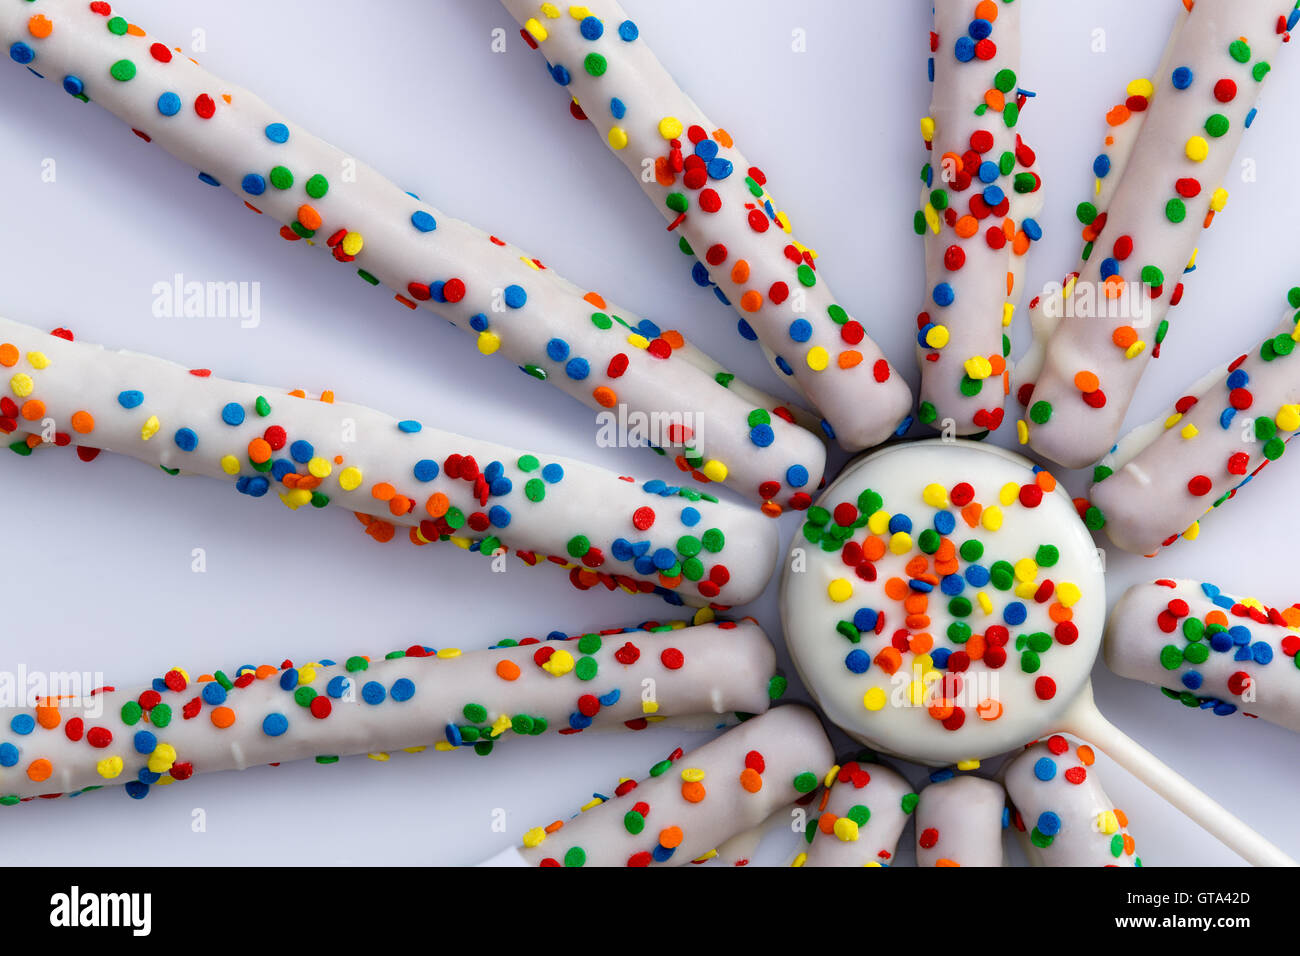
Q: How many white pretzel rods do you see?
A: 12